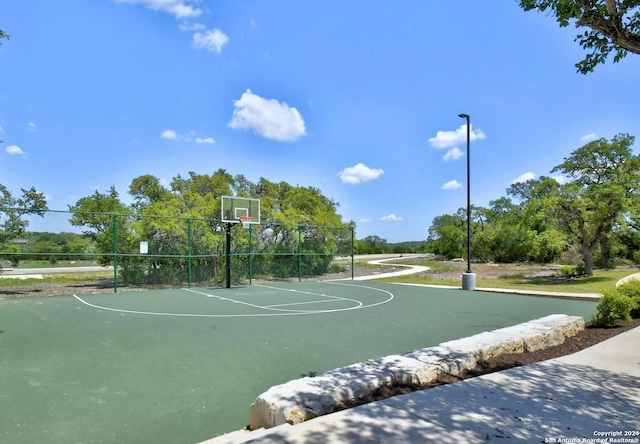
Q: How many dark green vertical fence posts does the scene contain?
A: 5